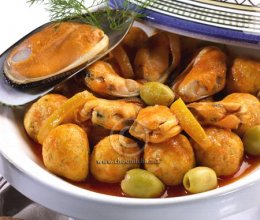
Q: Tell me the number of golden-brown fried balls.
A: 7